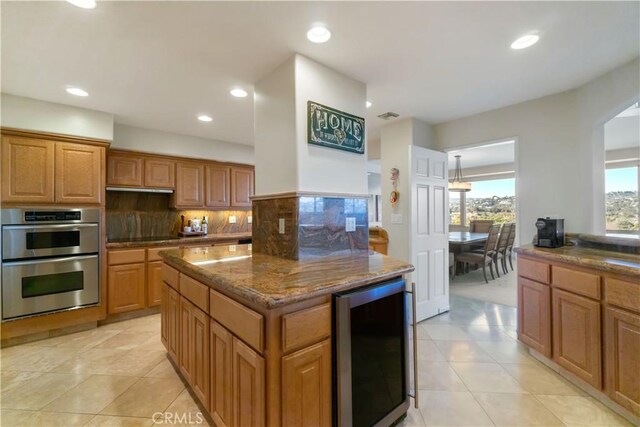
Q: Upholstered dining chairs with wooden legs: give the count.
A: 4